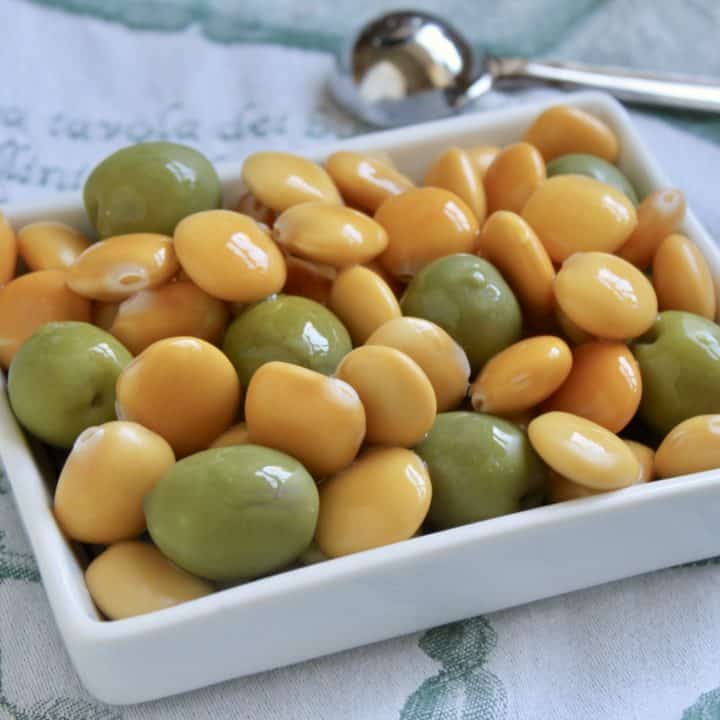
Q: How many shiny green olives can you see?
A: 8